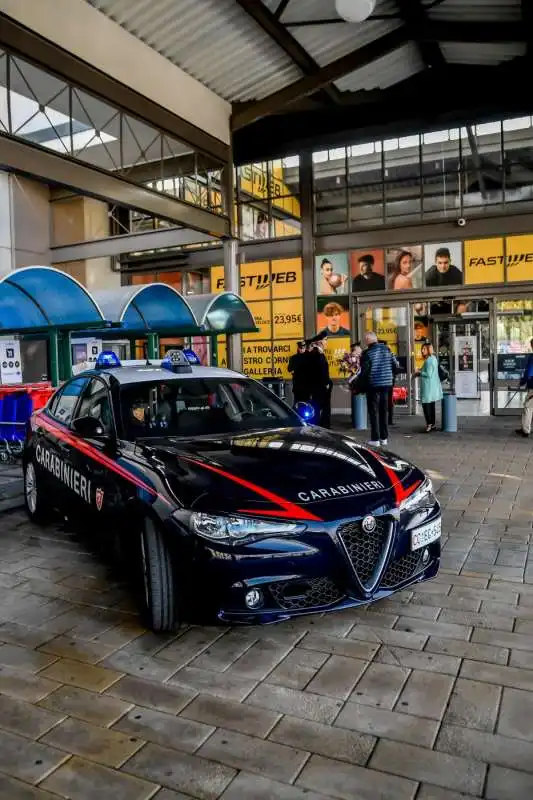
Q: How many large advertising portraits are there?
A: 5